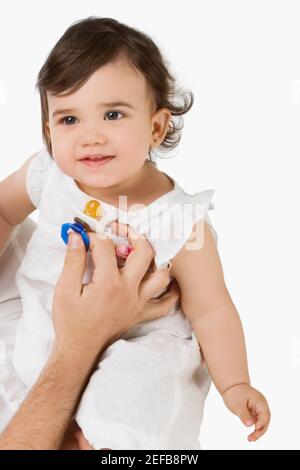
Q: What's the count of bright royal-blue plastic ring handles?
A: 1